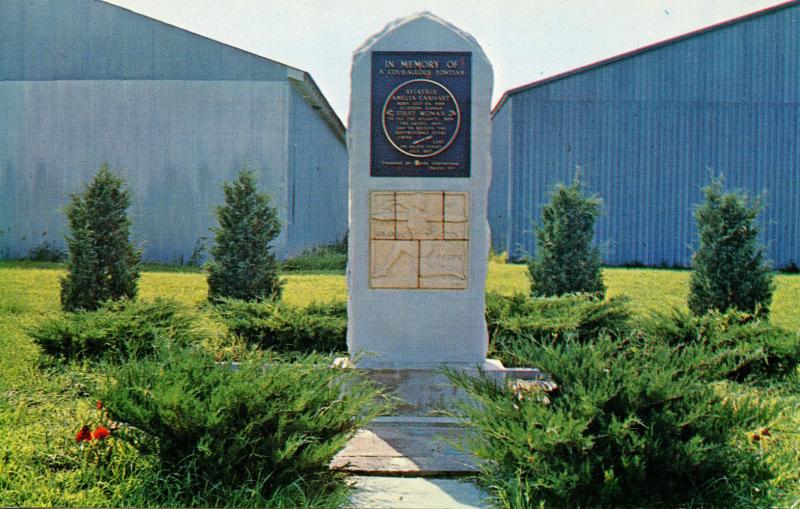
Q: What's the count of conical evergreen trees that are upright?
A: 4